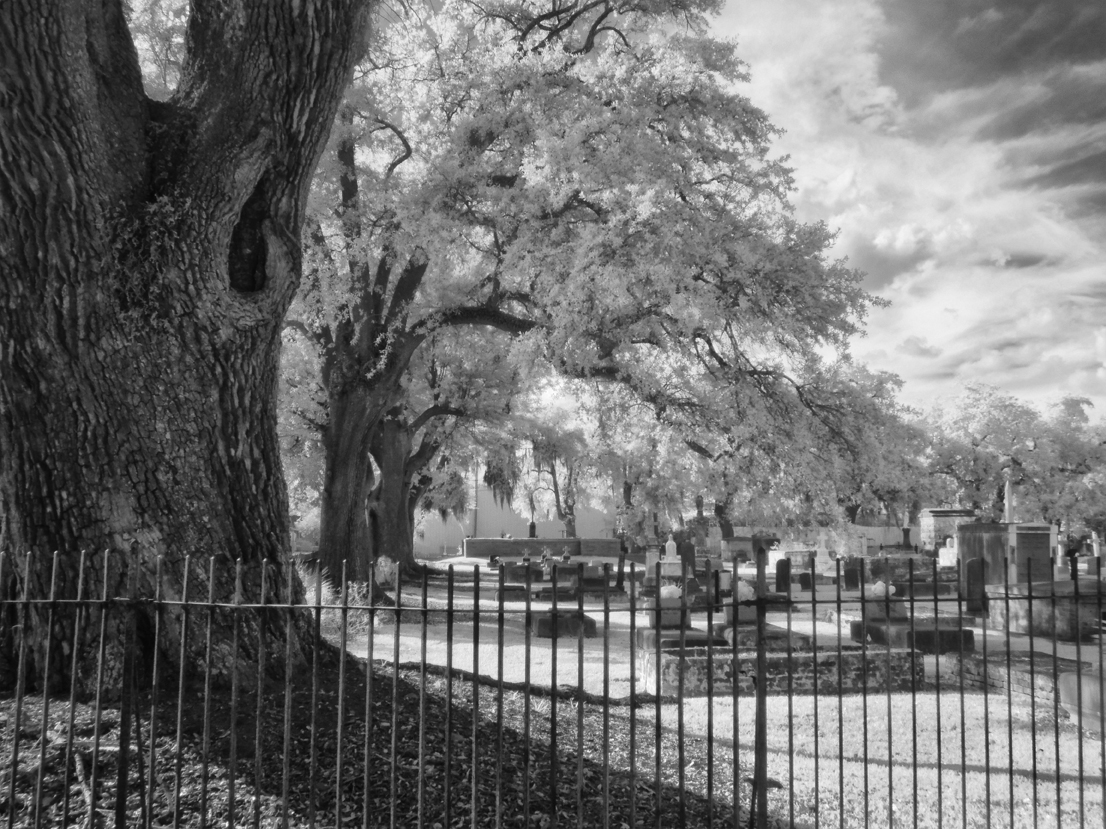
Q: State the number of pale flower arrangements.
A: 3